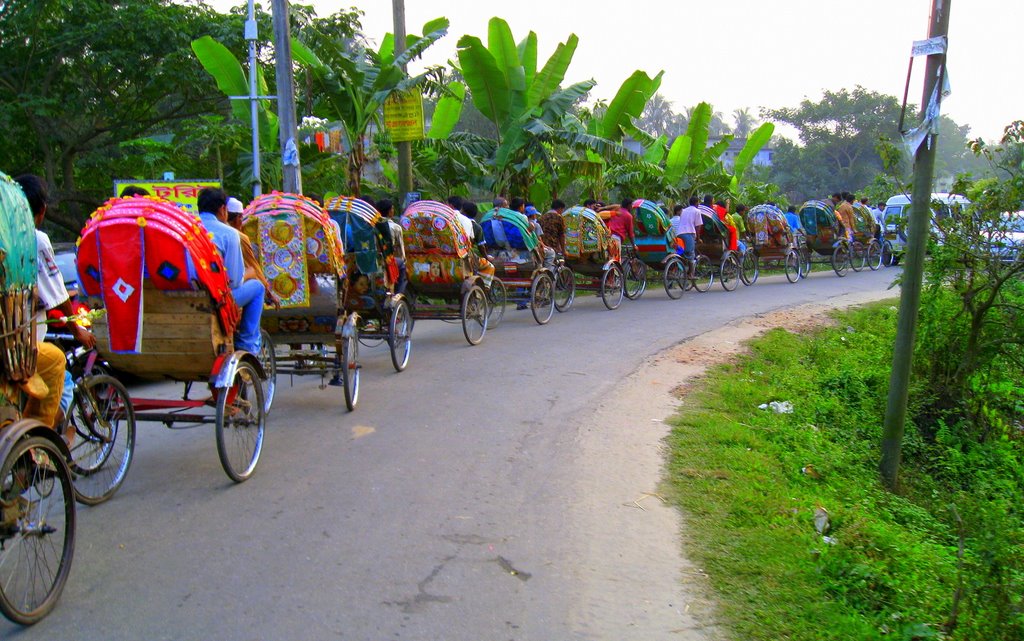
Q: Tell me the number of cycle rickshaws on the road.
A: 12